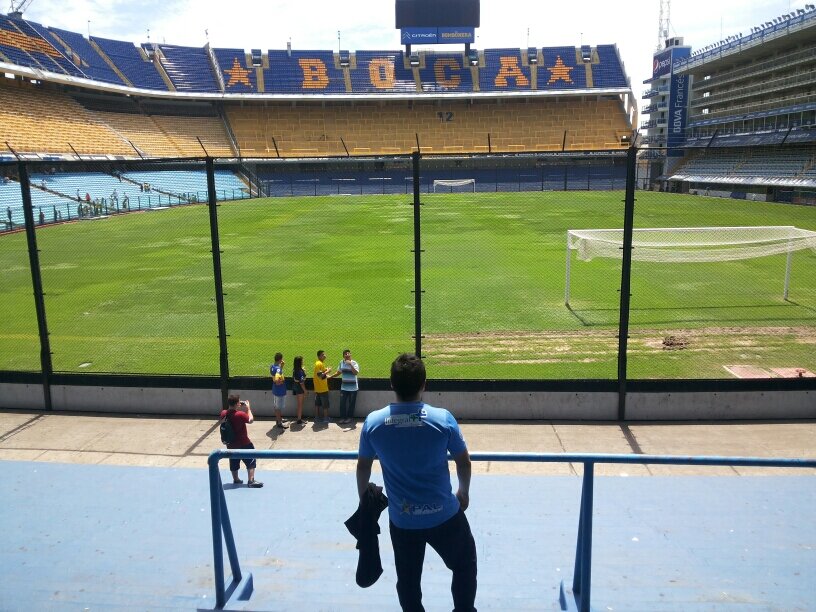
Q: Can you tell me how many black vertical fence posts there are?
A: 4